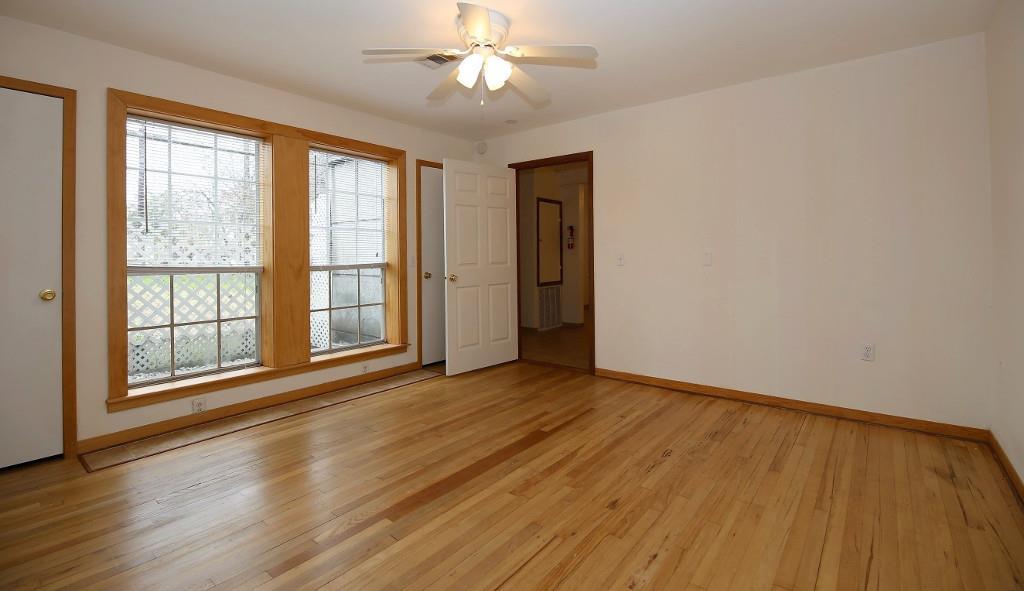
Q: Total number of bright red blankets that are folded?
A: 0